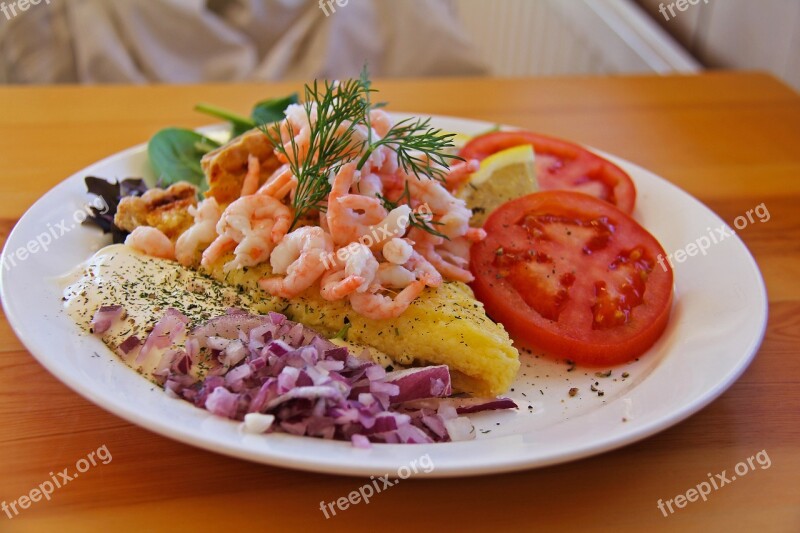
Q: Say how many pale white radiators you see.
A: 1